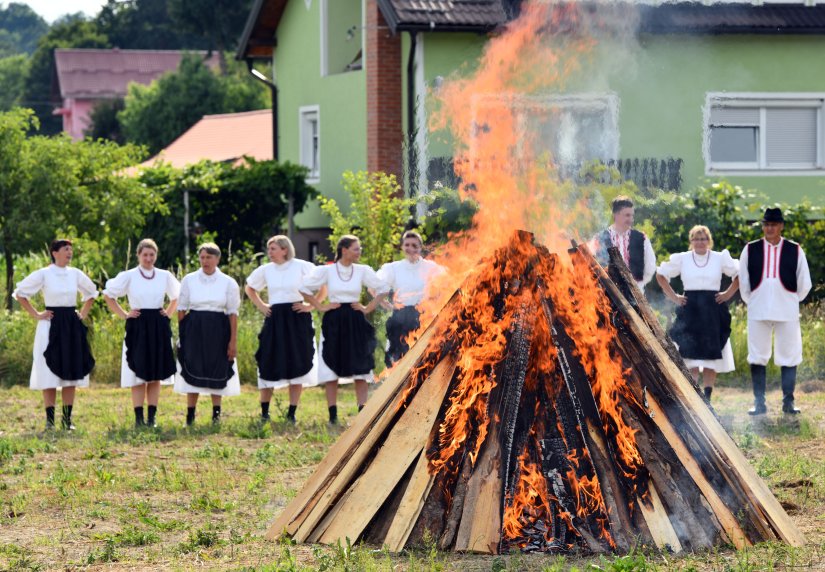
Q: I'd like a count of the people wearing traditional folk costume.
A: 9